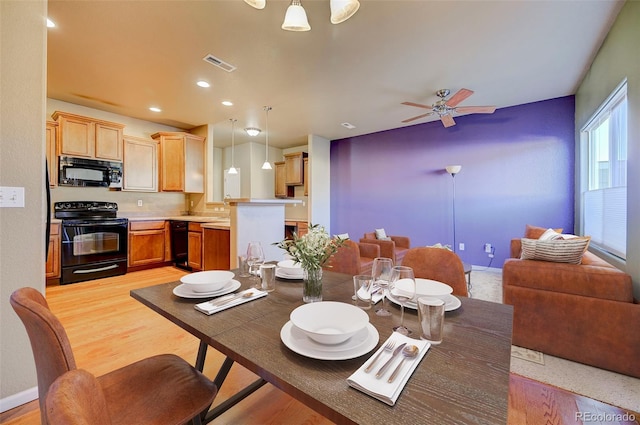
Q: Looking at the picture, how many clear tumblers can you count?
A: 4